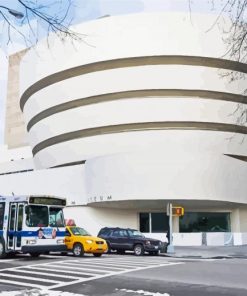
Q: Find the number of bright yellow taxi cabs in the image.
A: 1